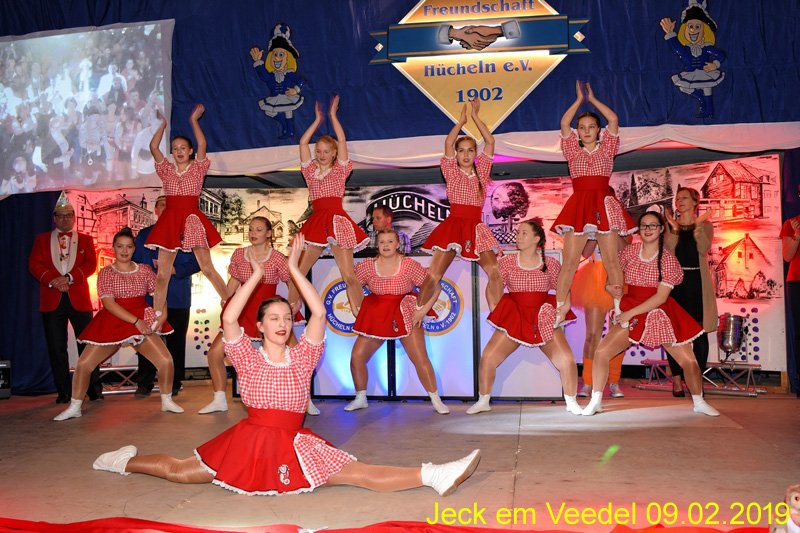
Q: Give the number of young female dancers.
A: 10